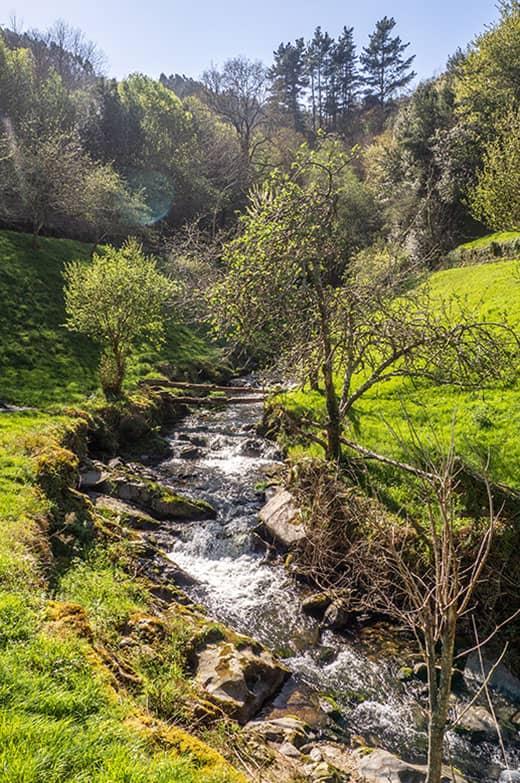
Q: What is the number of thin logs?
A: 2